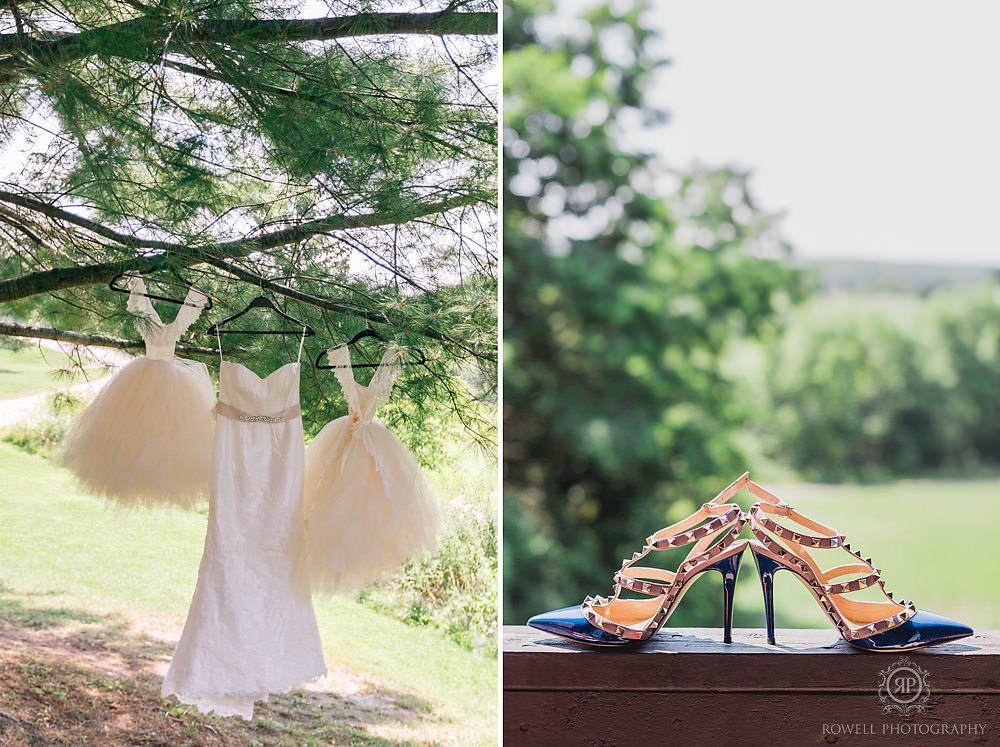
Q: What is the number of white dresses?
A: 3